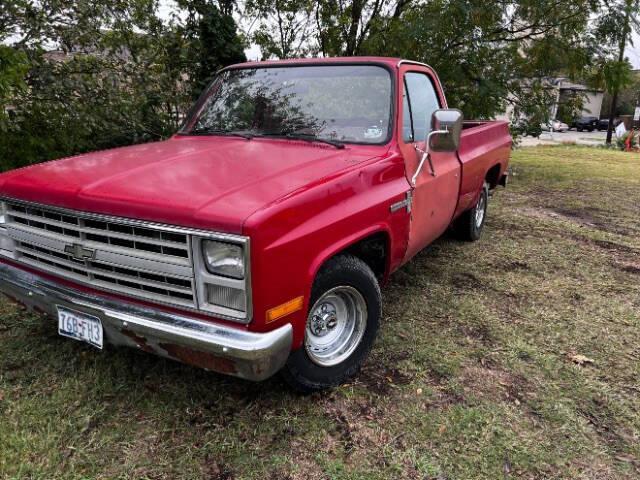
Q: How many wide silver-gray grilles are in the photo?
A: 1